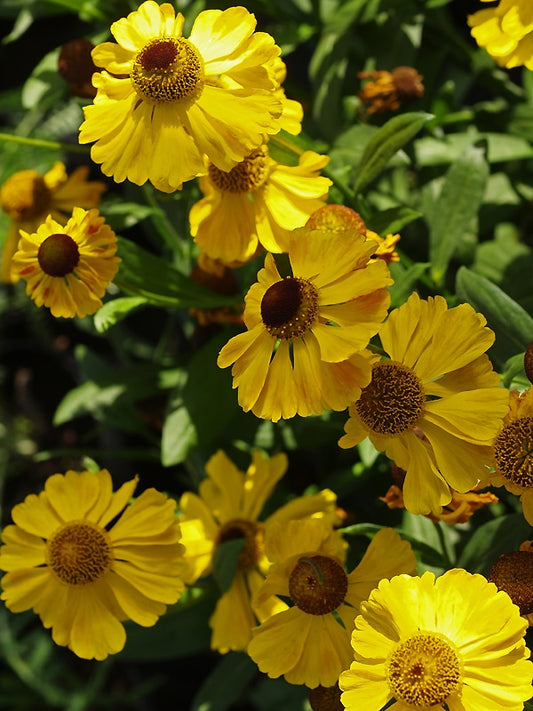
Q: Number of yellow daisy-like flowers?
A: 12